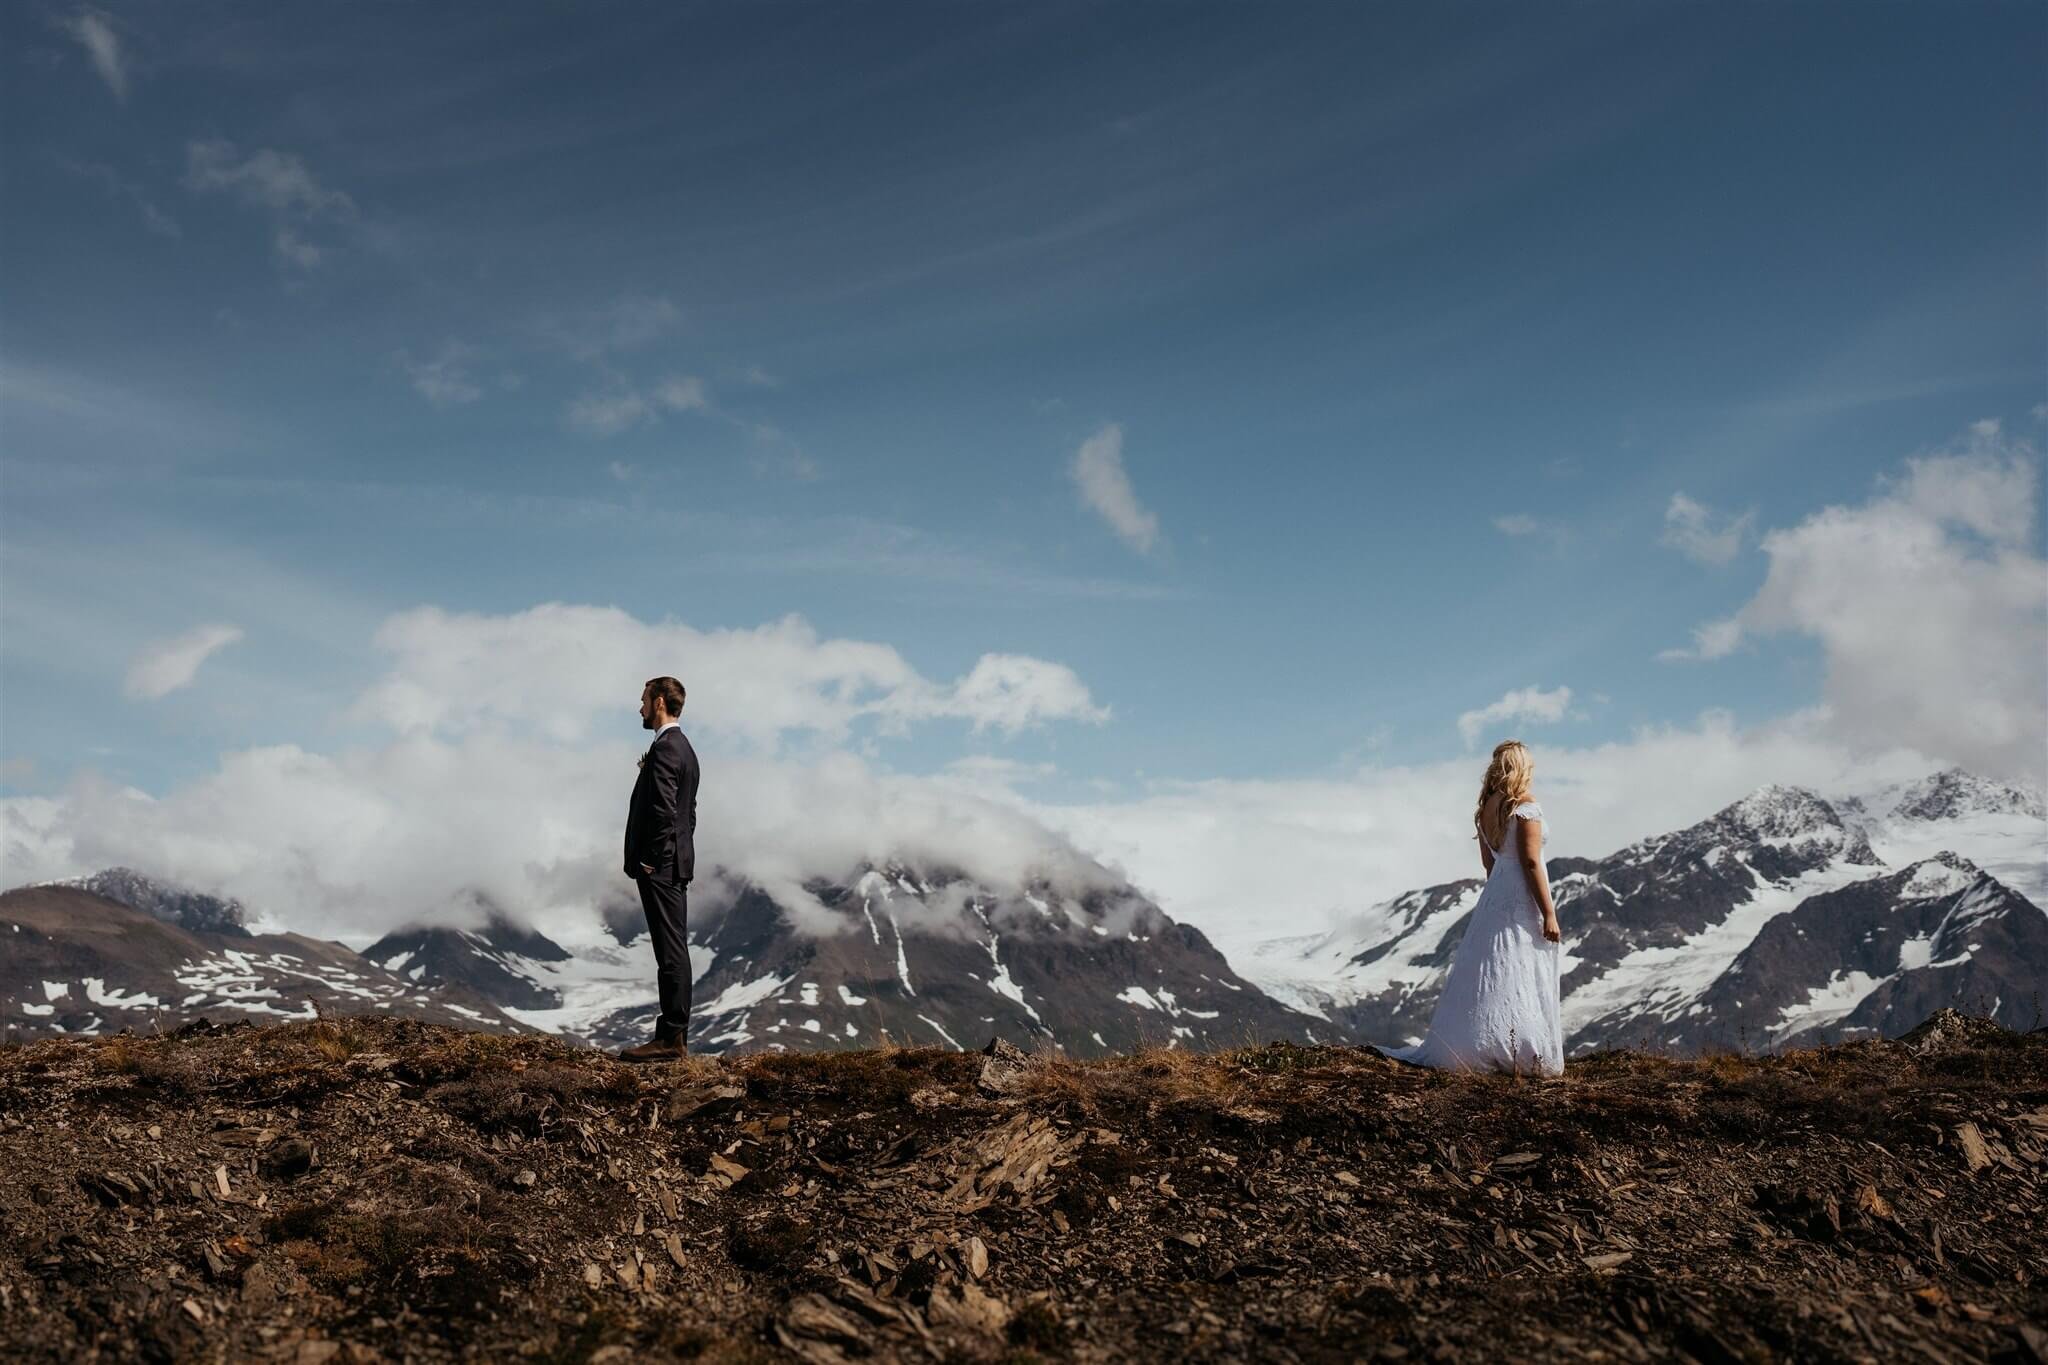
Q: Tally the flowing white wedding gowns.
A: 1